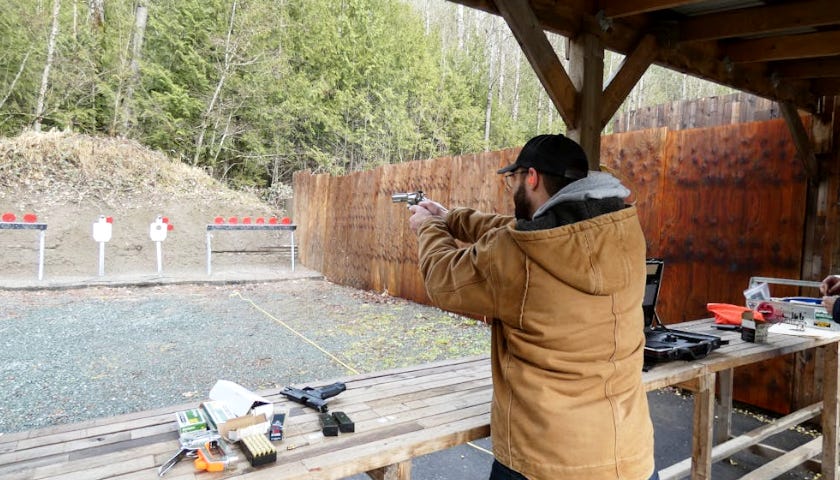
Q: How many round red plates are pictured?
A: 11